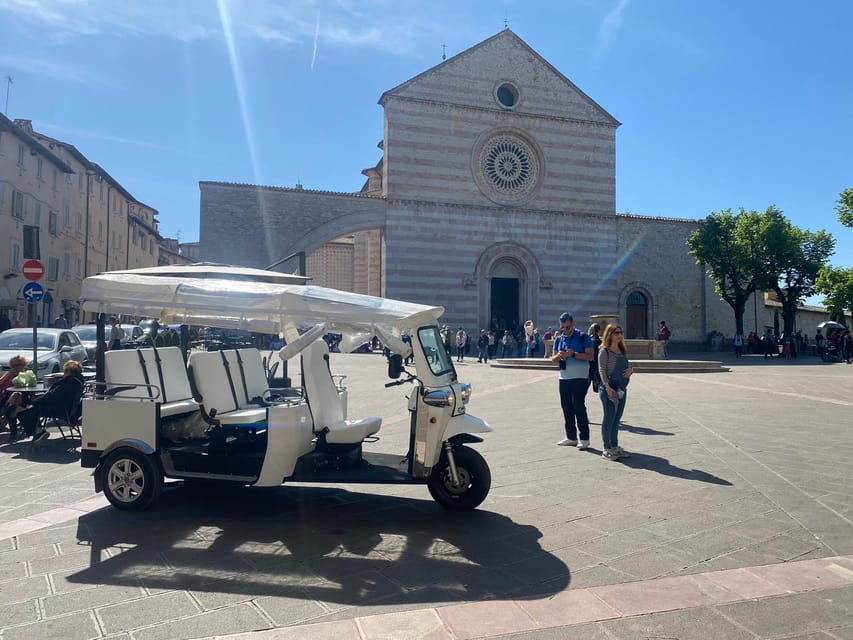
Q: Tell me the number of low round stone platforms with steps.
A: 1